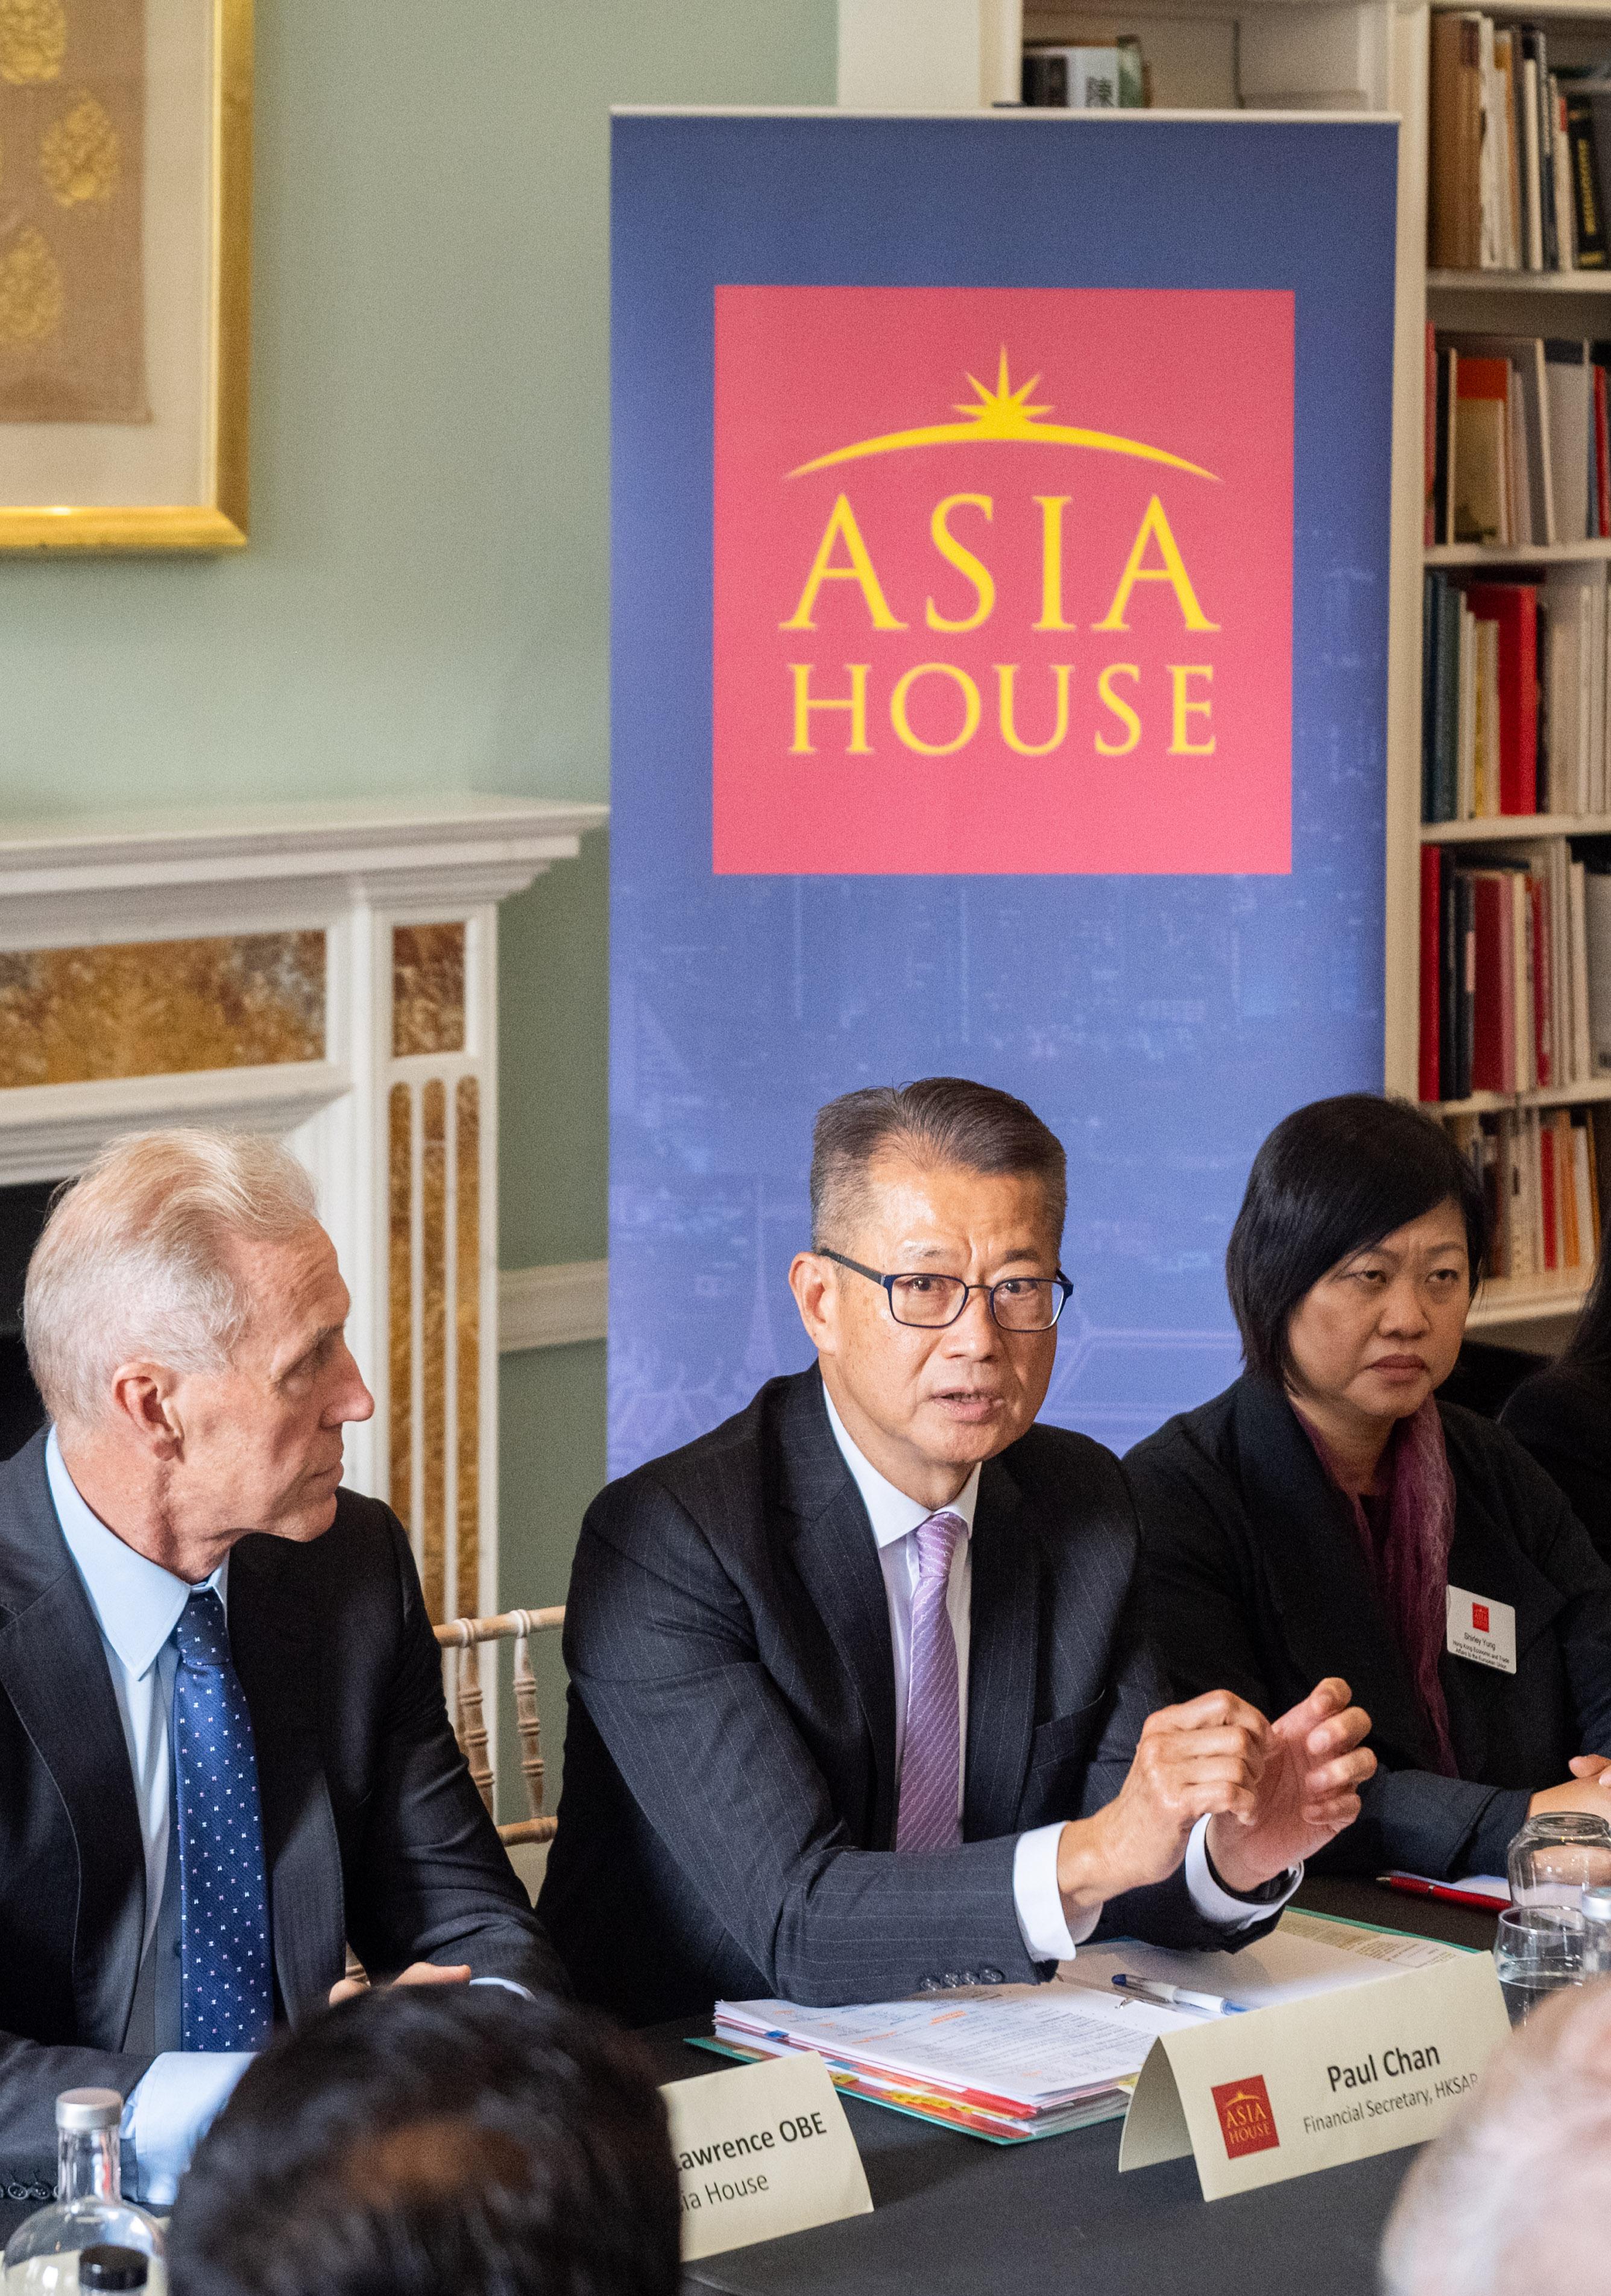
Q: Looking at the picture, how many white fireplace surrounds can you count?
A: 1